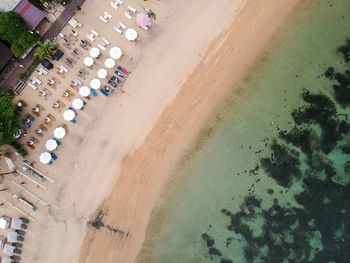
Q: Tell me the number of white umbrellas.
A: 13